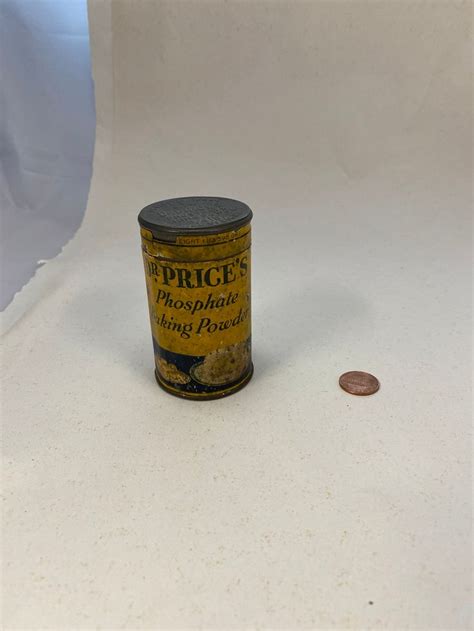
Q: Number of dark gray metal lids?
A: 1